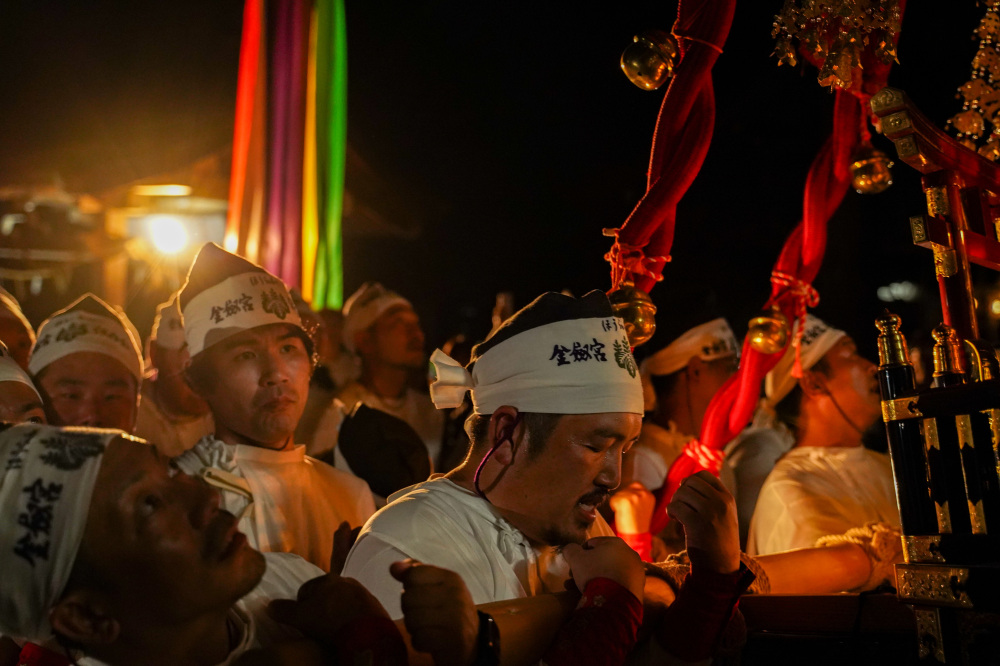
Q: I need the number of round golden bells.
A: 4